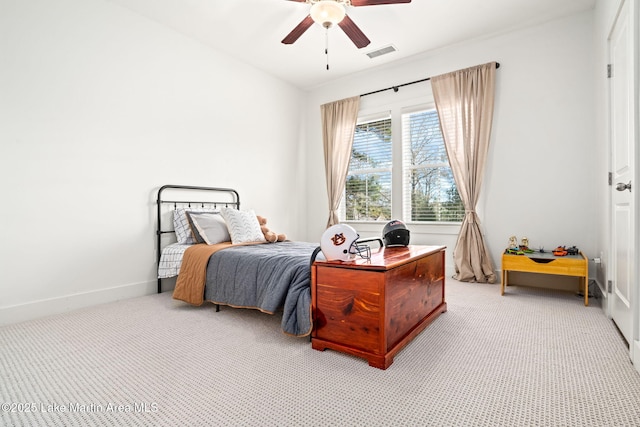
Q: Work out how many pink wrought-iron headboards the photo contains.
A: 0